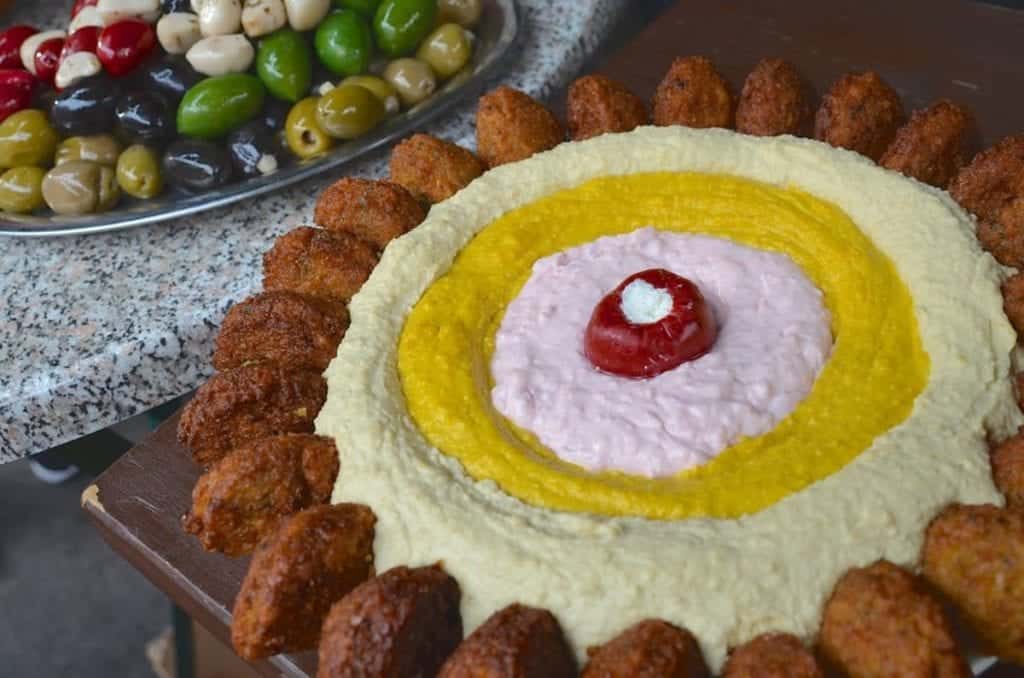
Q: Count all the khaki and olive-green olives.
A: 11